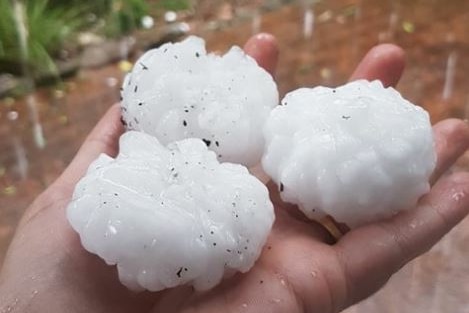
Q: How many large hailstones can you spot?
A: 3